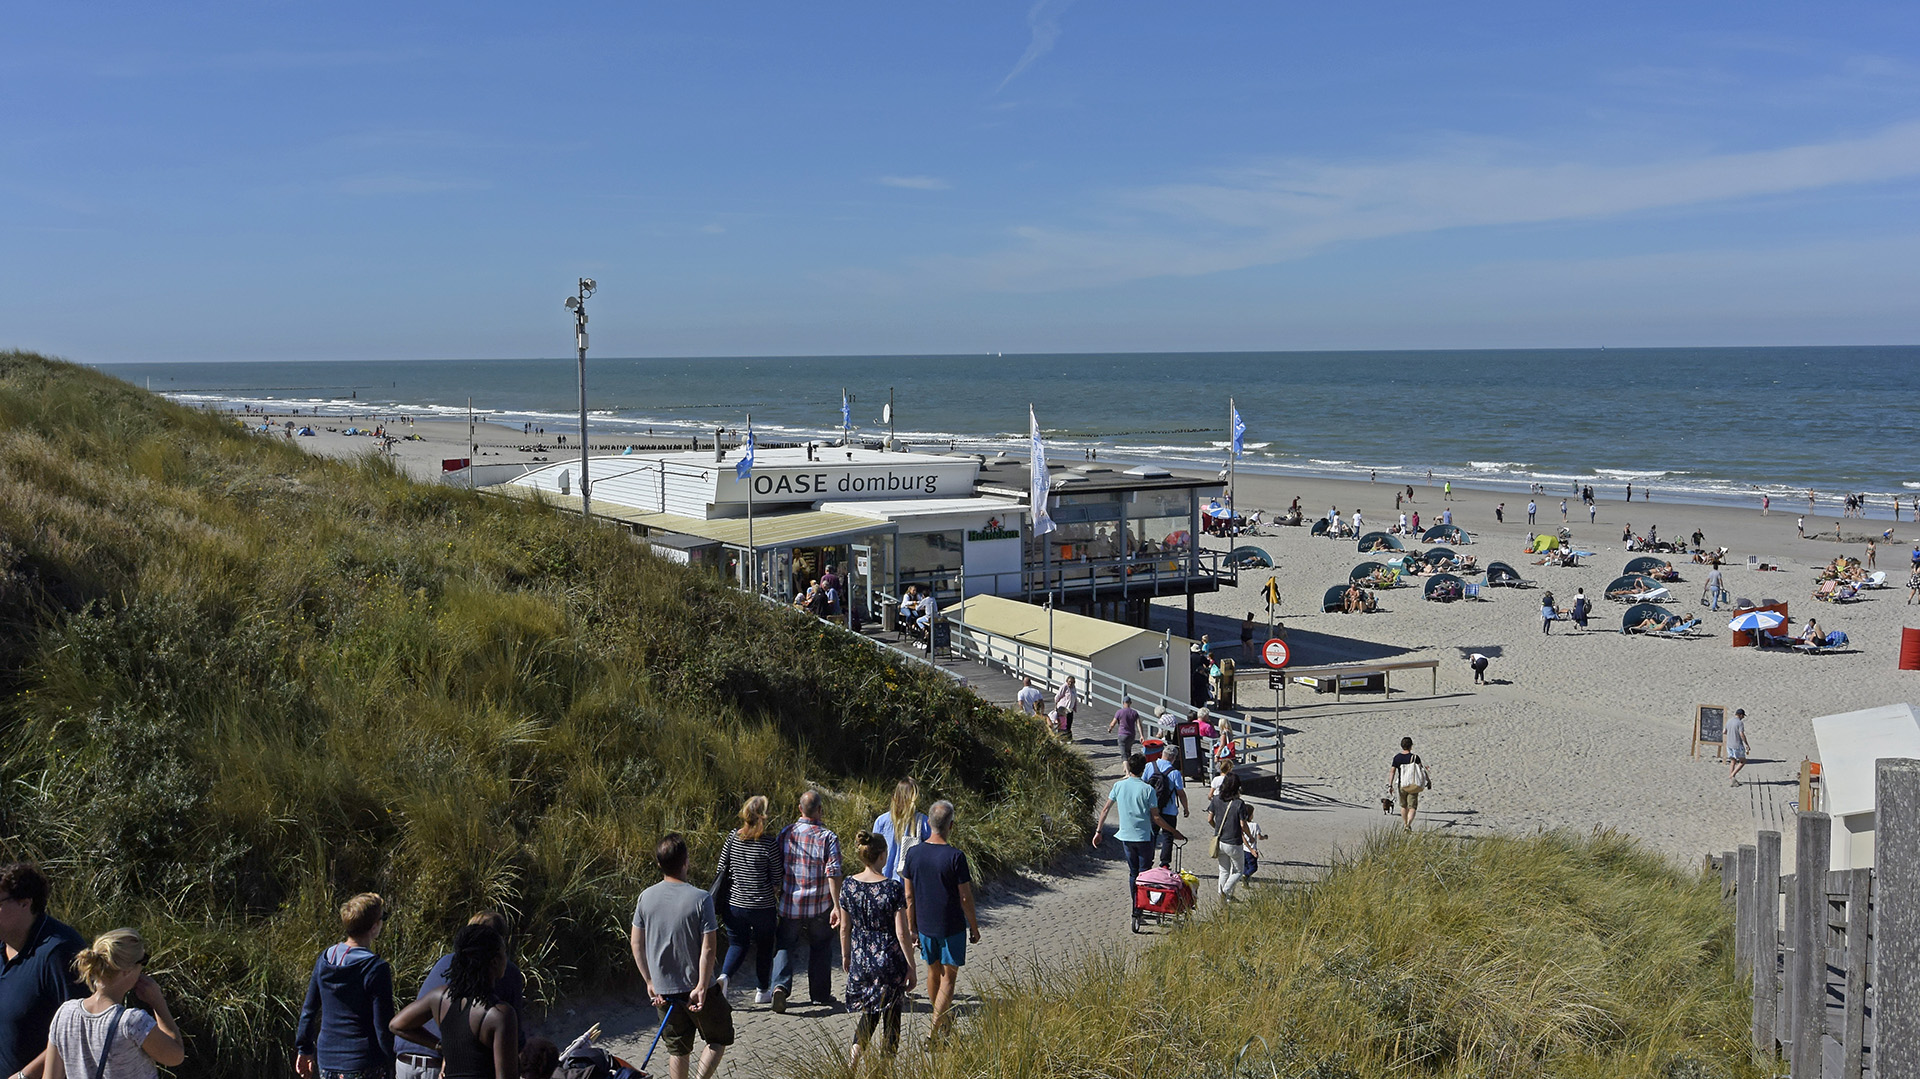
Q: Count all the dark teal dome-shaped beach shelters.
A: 12